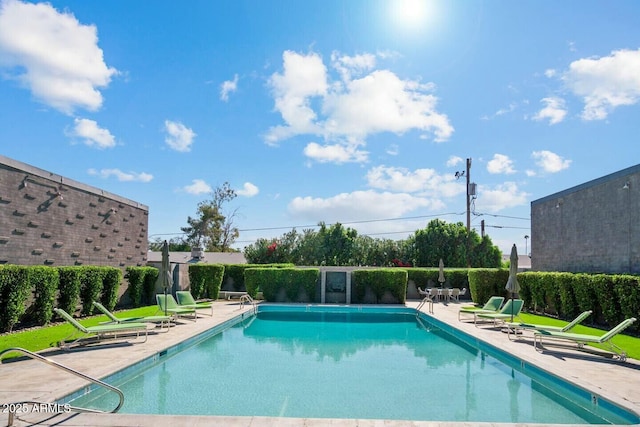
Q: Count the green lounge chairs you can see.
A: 8